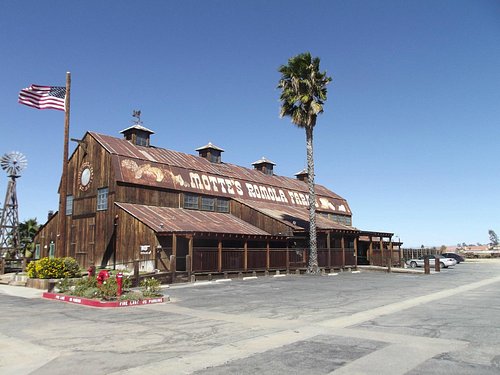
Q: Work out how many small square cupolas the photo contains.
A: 4